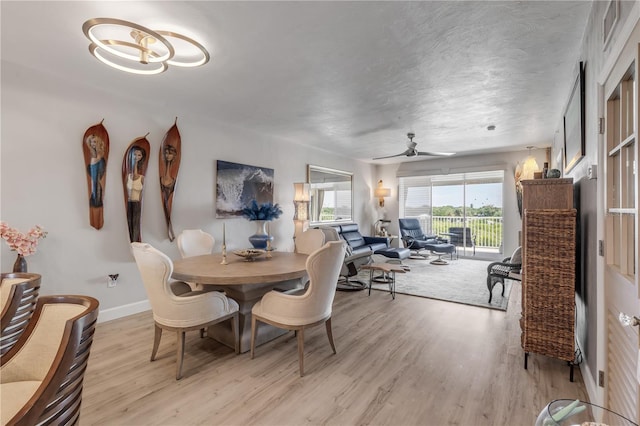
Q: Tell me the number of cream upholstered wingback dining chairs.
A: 4